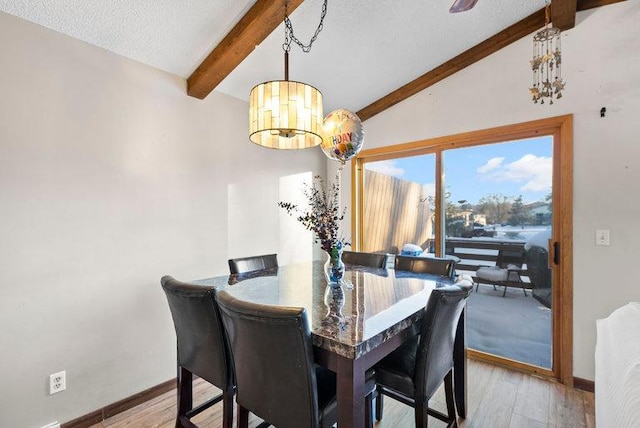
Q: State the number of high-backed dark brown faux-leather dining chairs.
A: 6